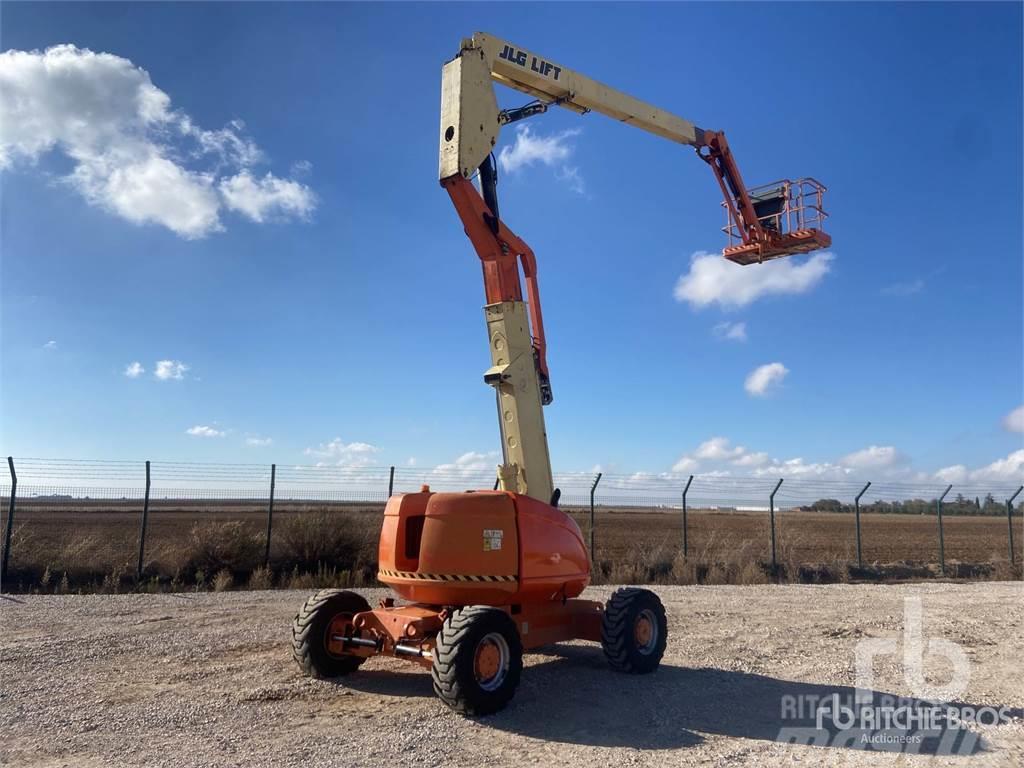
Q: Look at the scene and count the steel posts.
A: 10